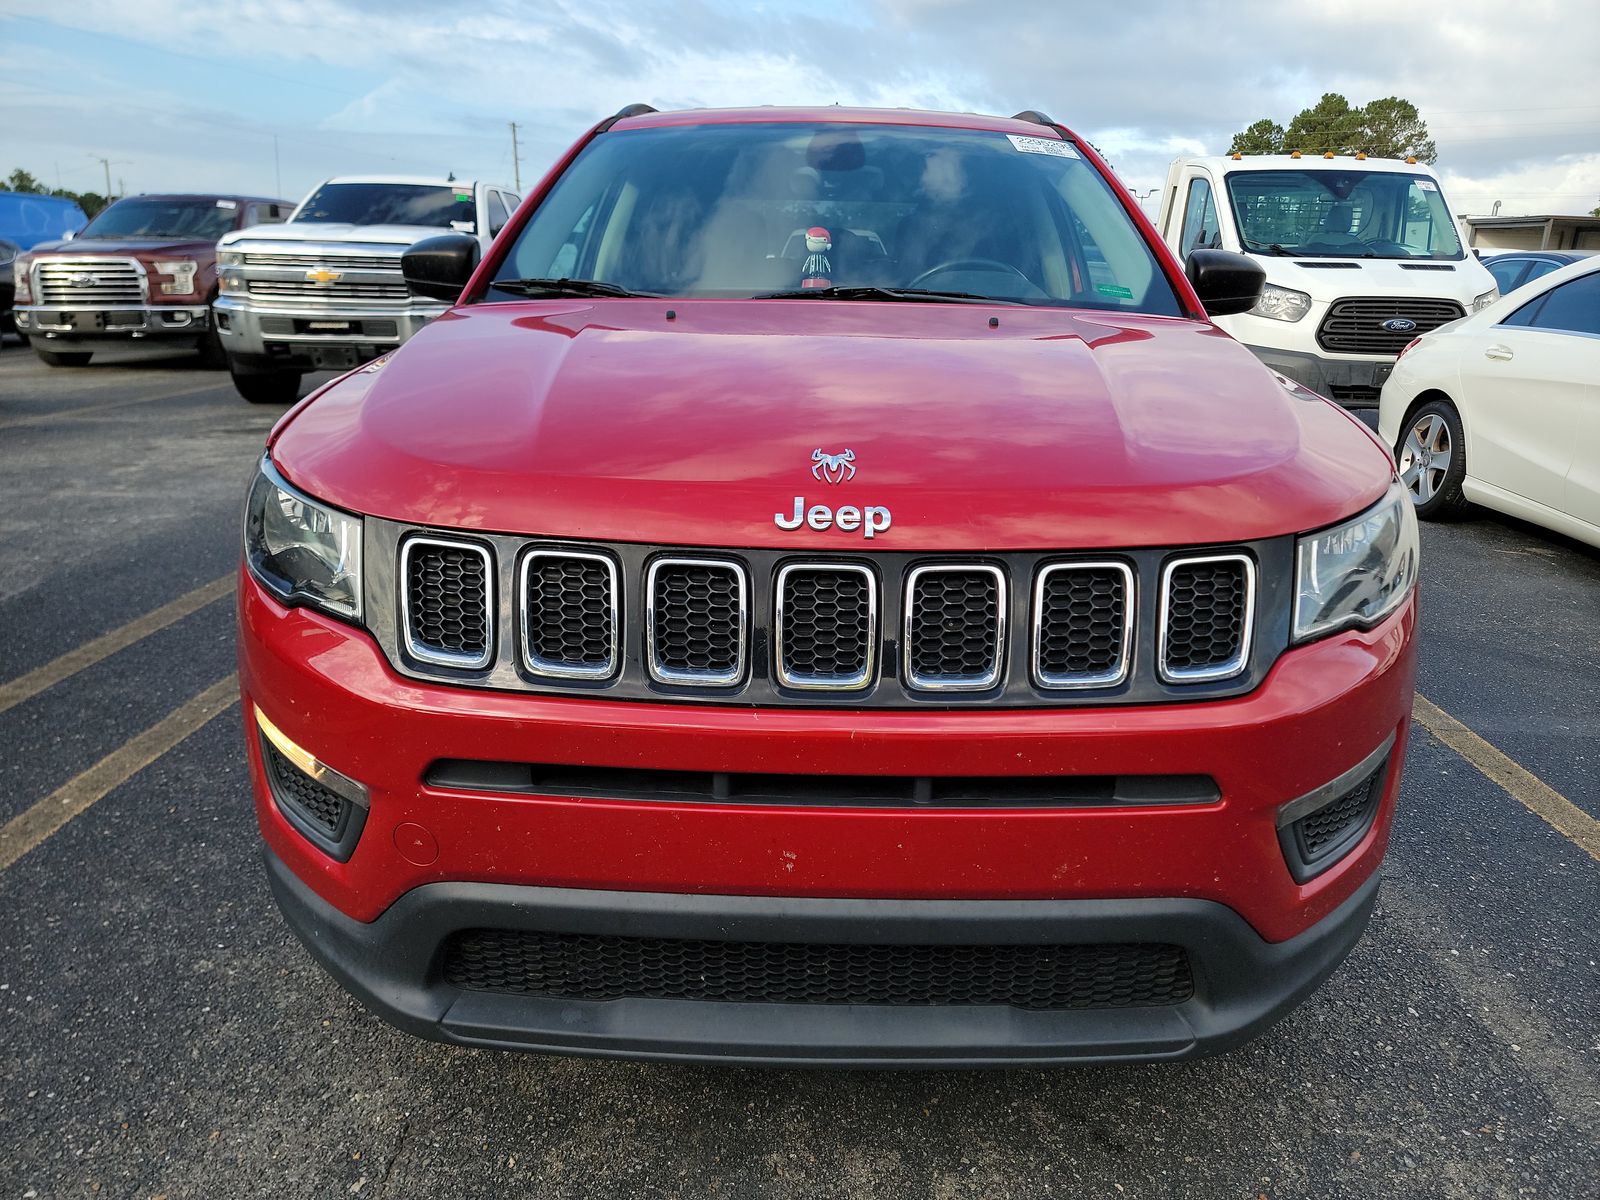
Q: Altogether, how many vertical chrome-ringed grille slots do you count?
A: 7